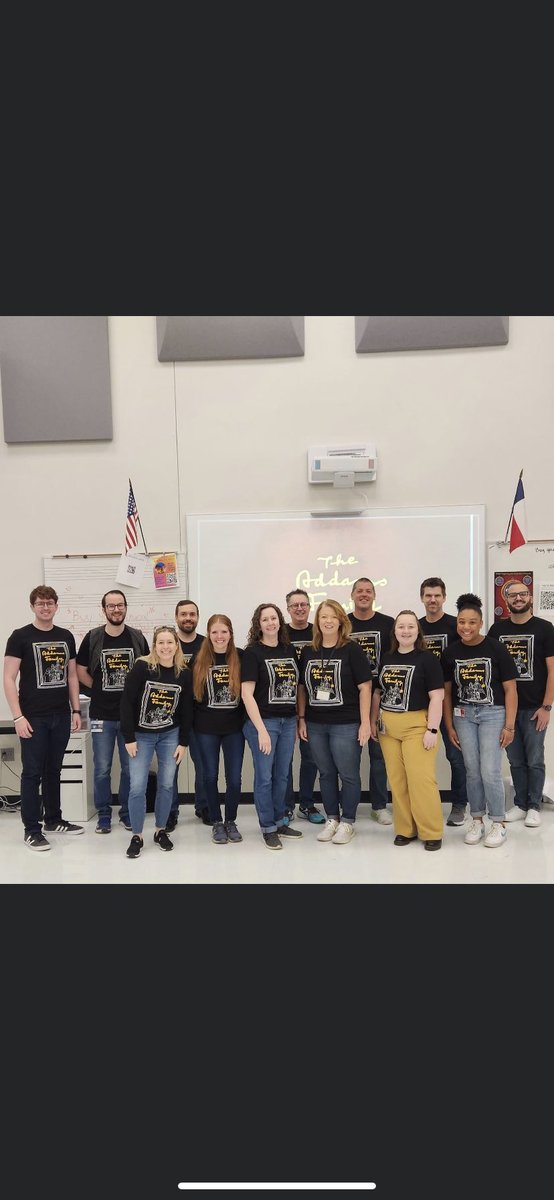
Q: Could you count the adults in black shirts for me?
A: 13